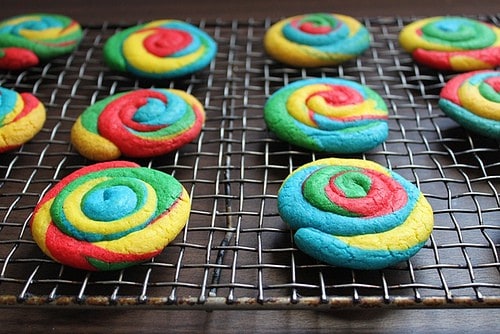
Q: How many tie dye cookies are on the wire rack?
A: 10